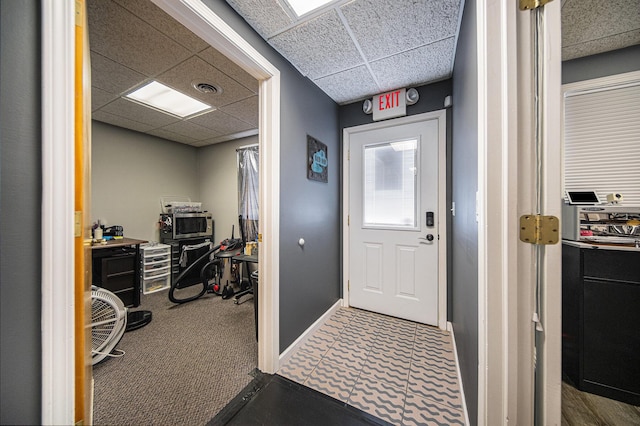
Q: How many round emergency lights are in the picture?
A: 2